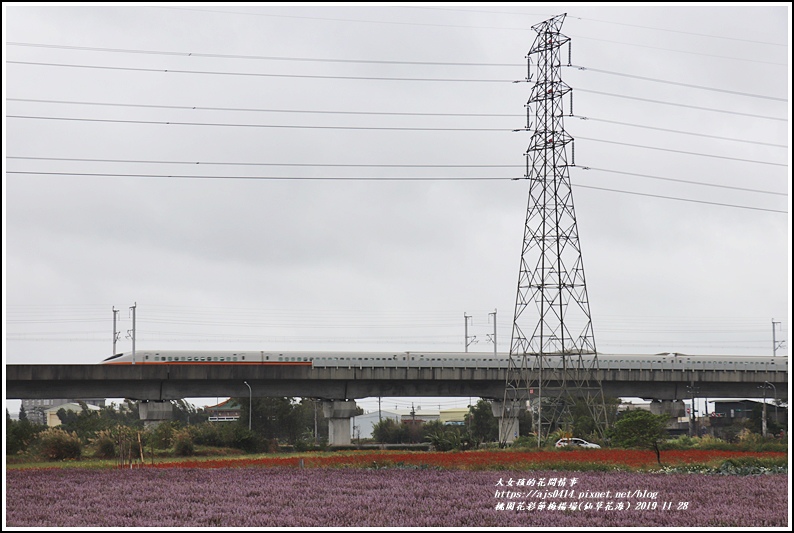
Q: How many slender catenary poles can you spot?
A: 5